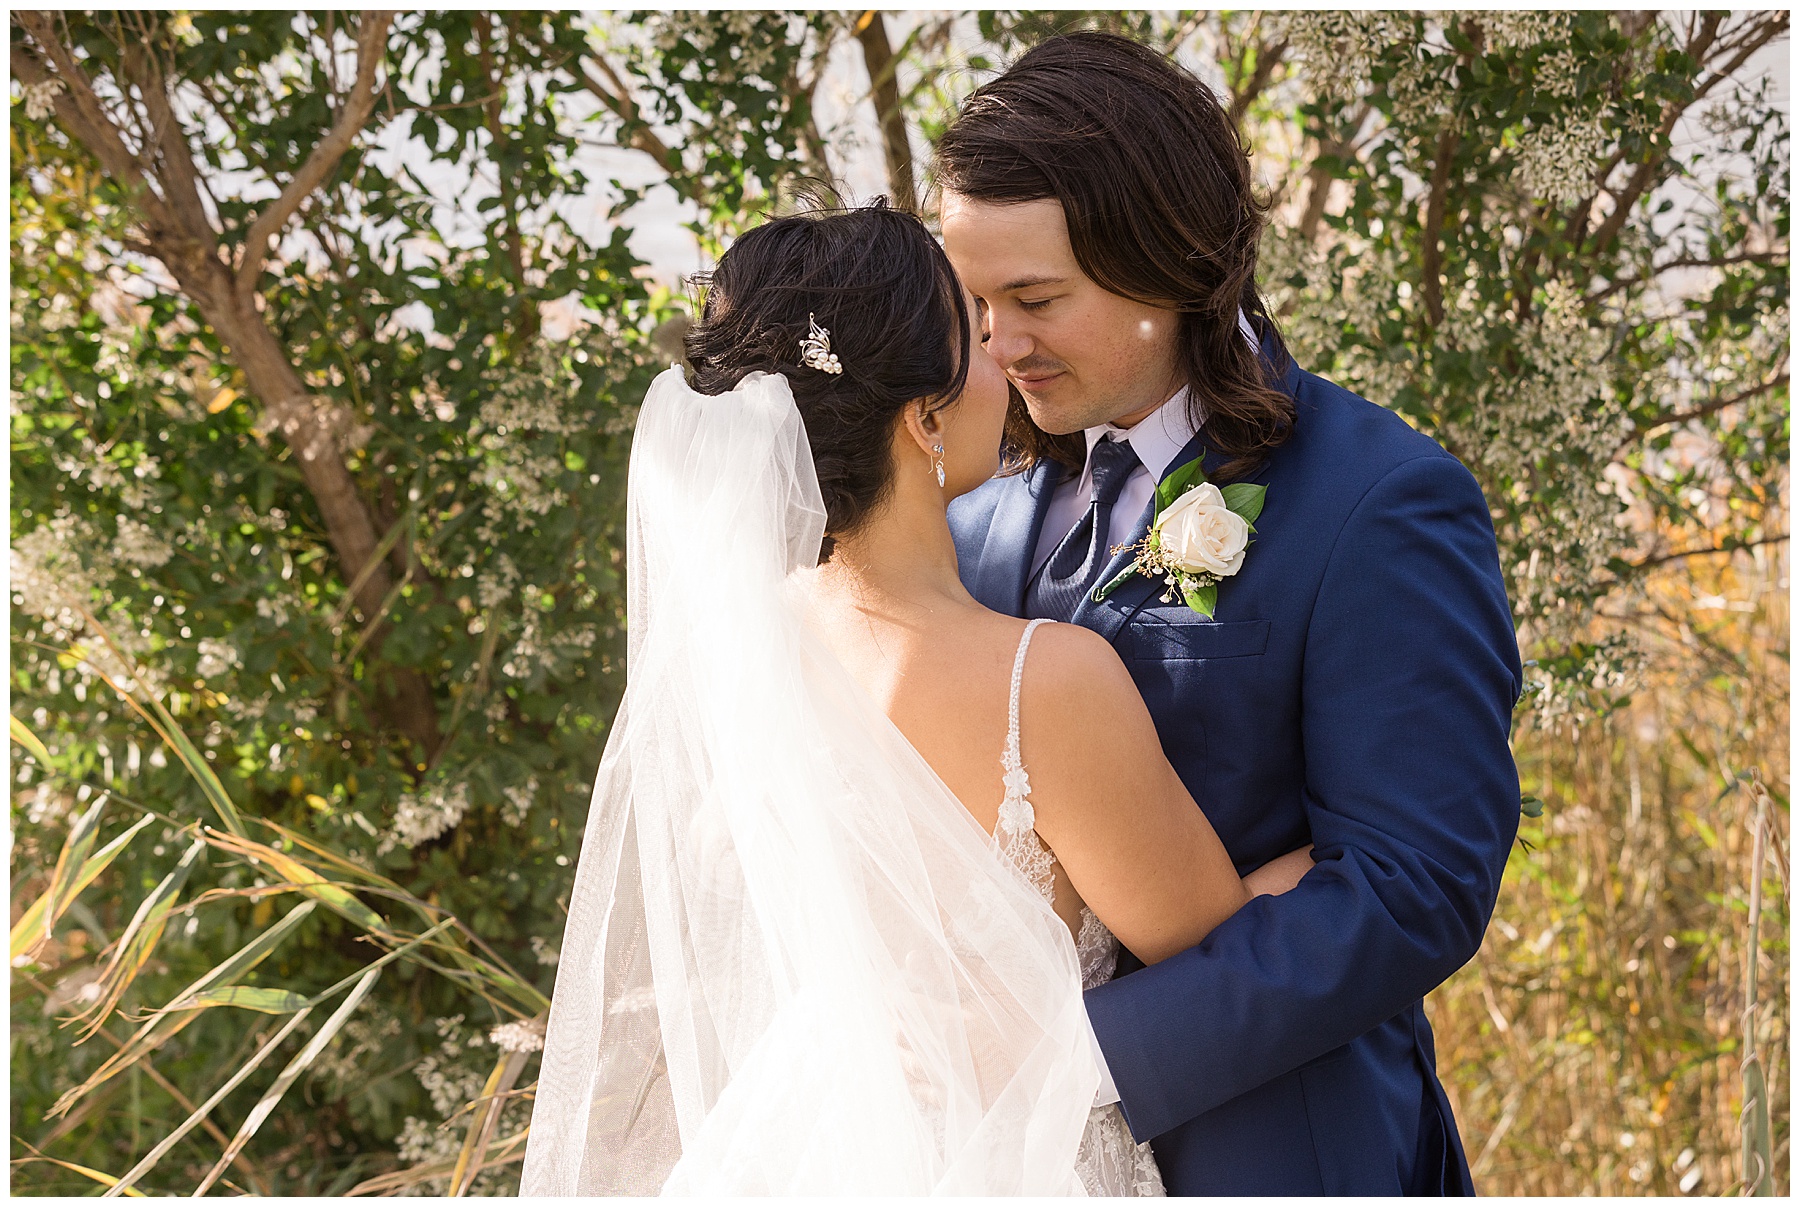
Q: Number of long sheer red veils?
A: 0